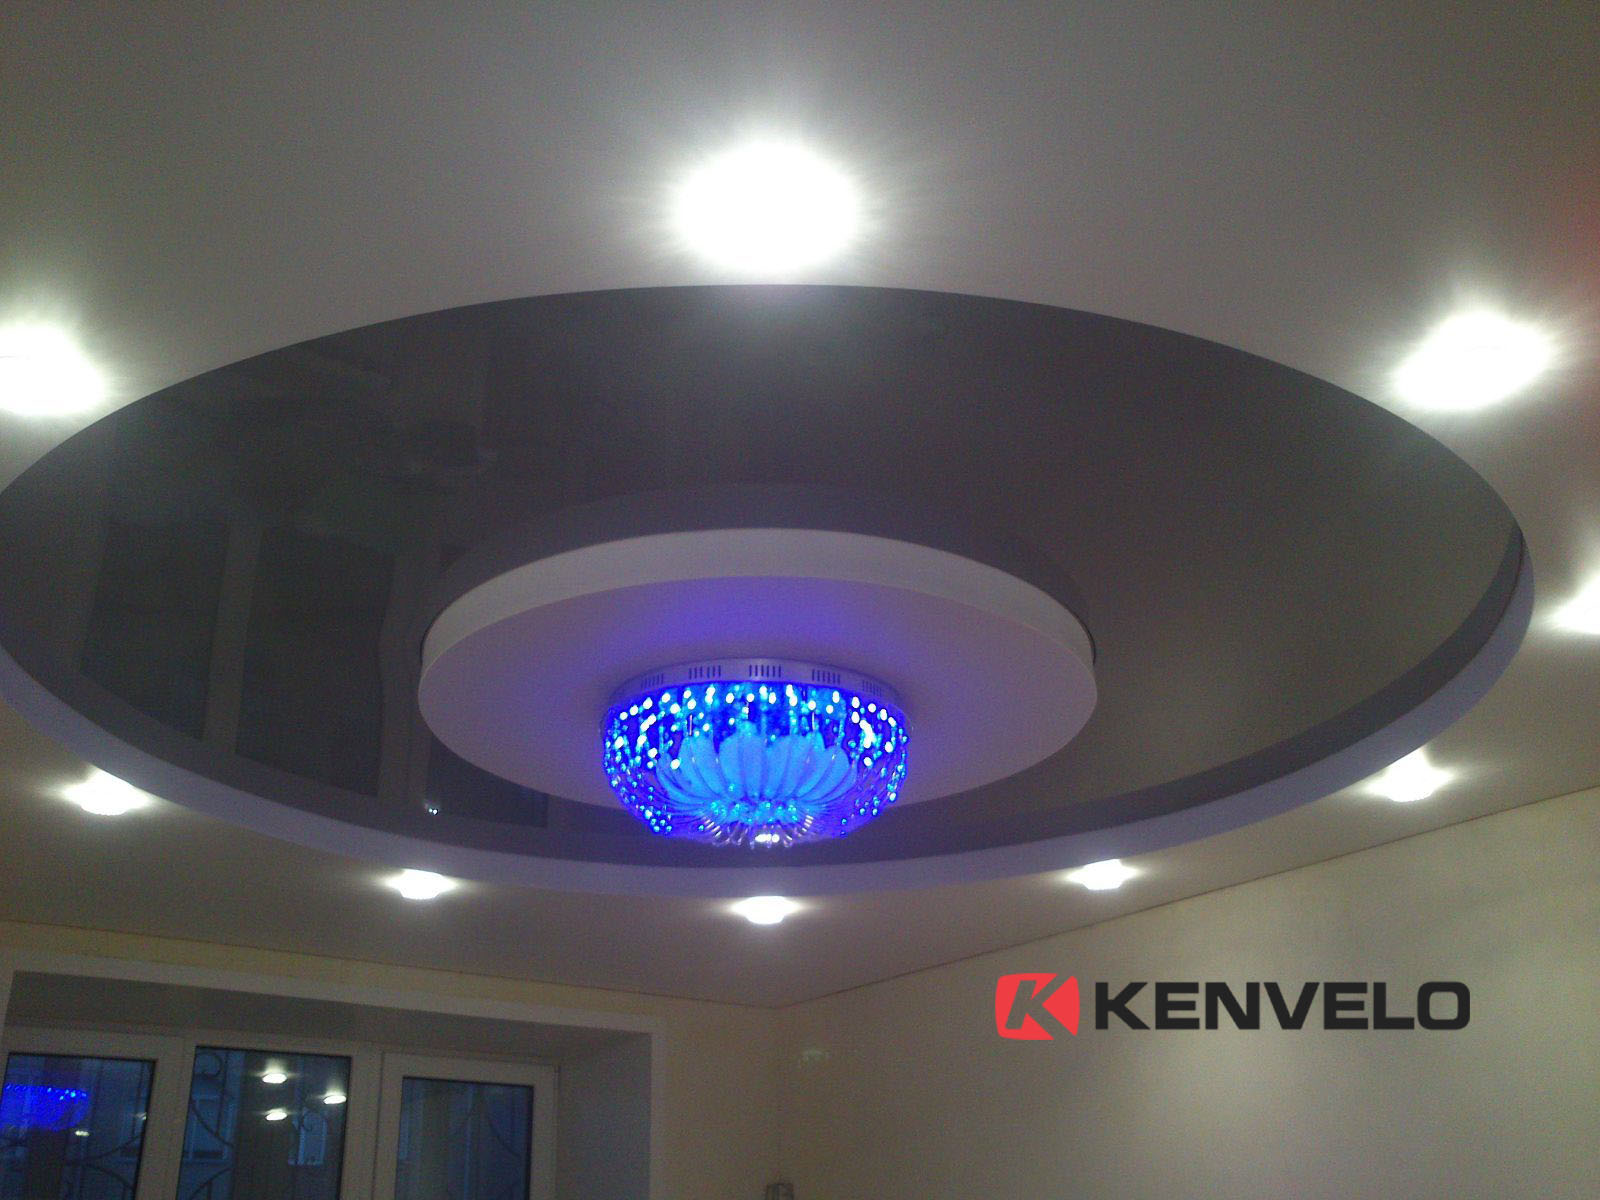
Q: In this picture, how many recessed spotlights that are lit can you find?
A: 9